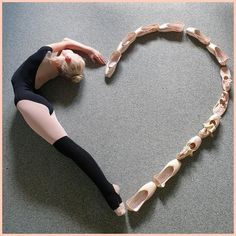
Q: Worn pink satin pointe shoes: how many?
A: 12